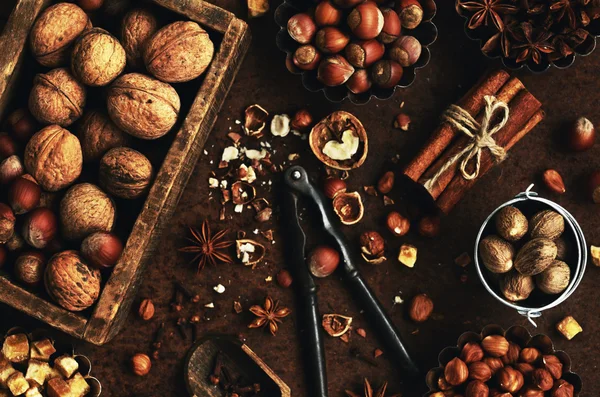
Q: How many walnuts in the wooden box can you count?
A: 11